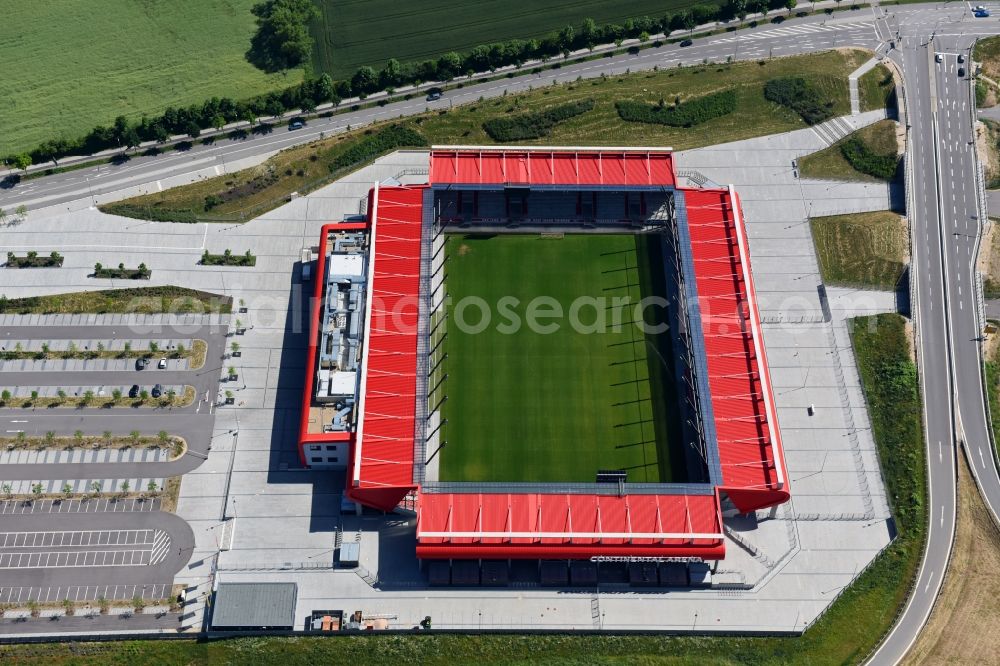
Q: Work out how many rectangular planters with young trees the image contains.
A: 3